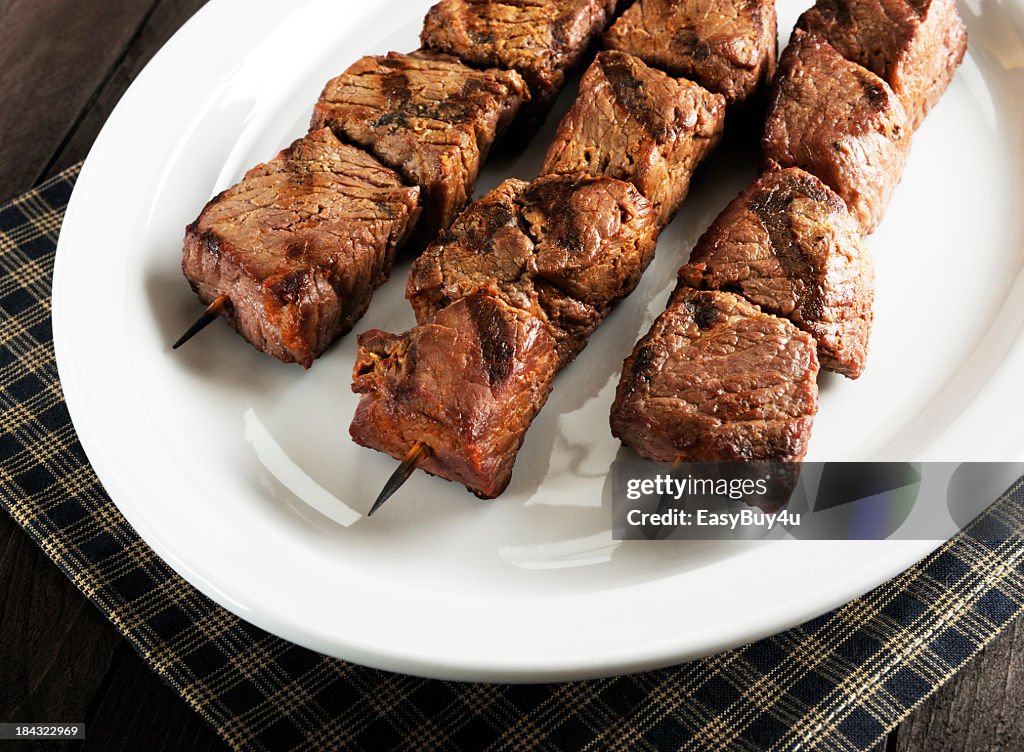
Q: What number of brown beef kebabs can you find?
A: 3